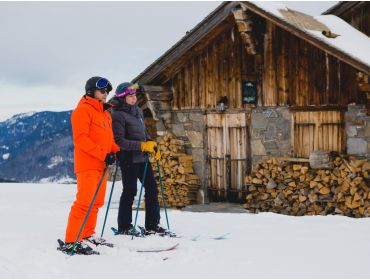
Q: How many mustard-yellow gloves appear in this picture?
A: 2